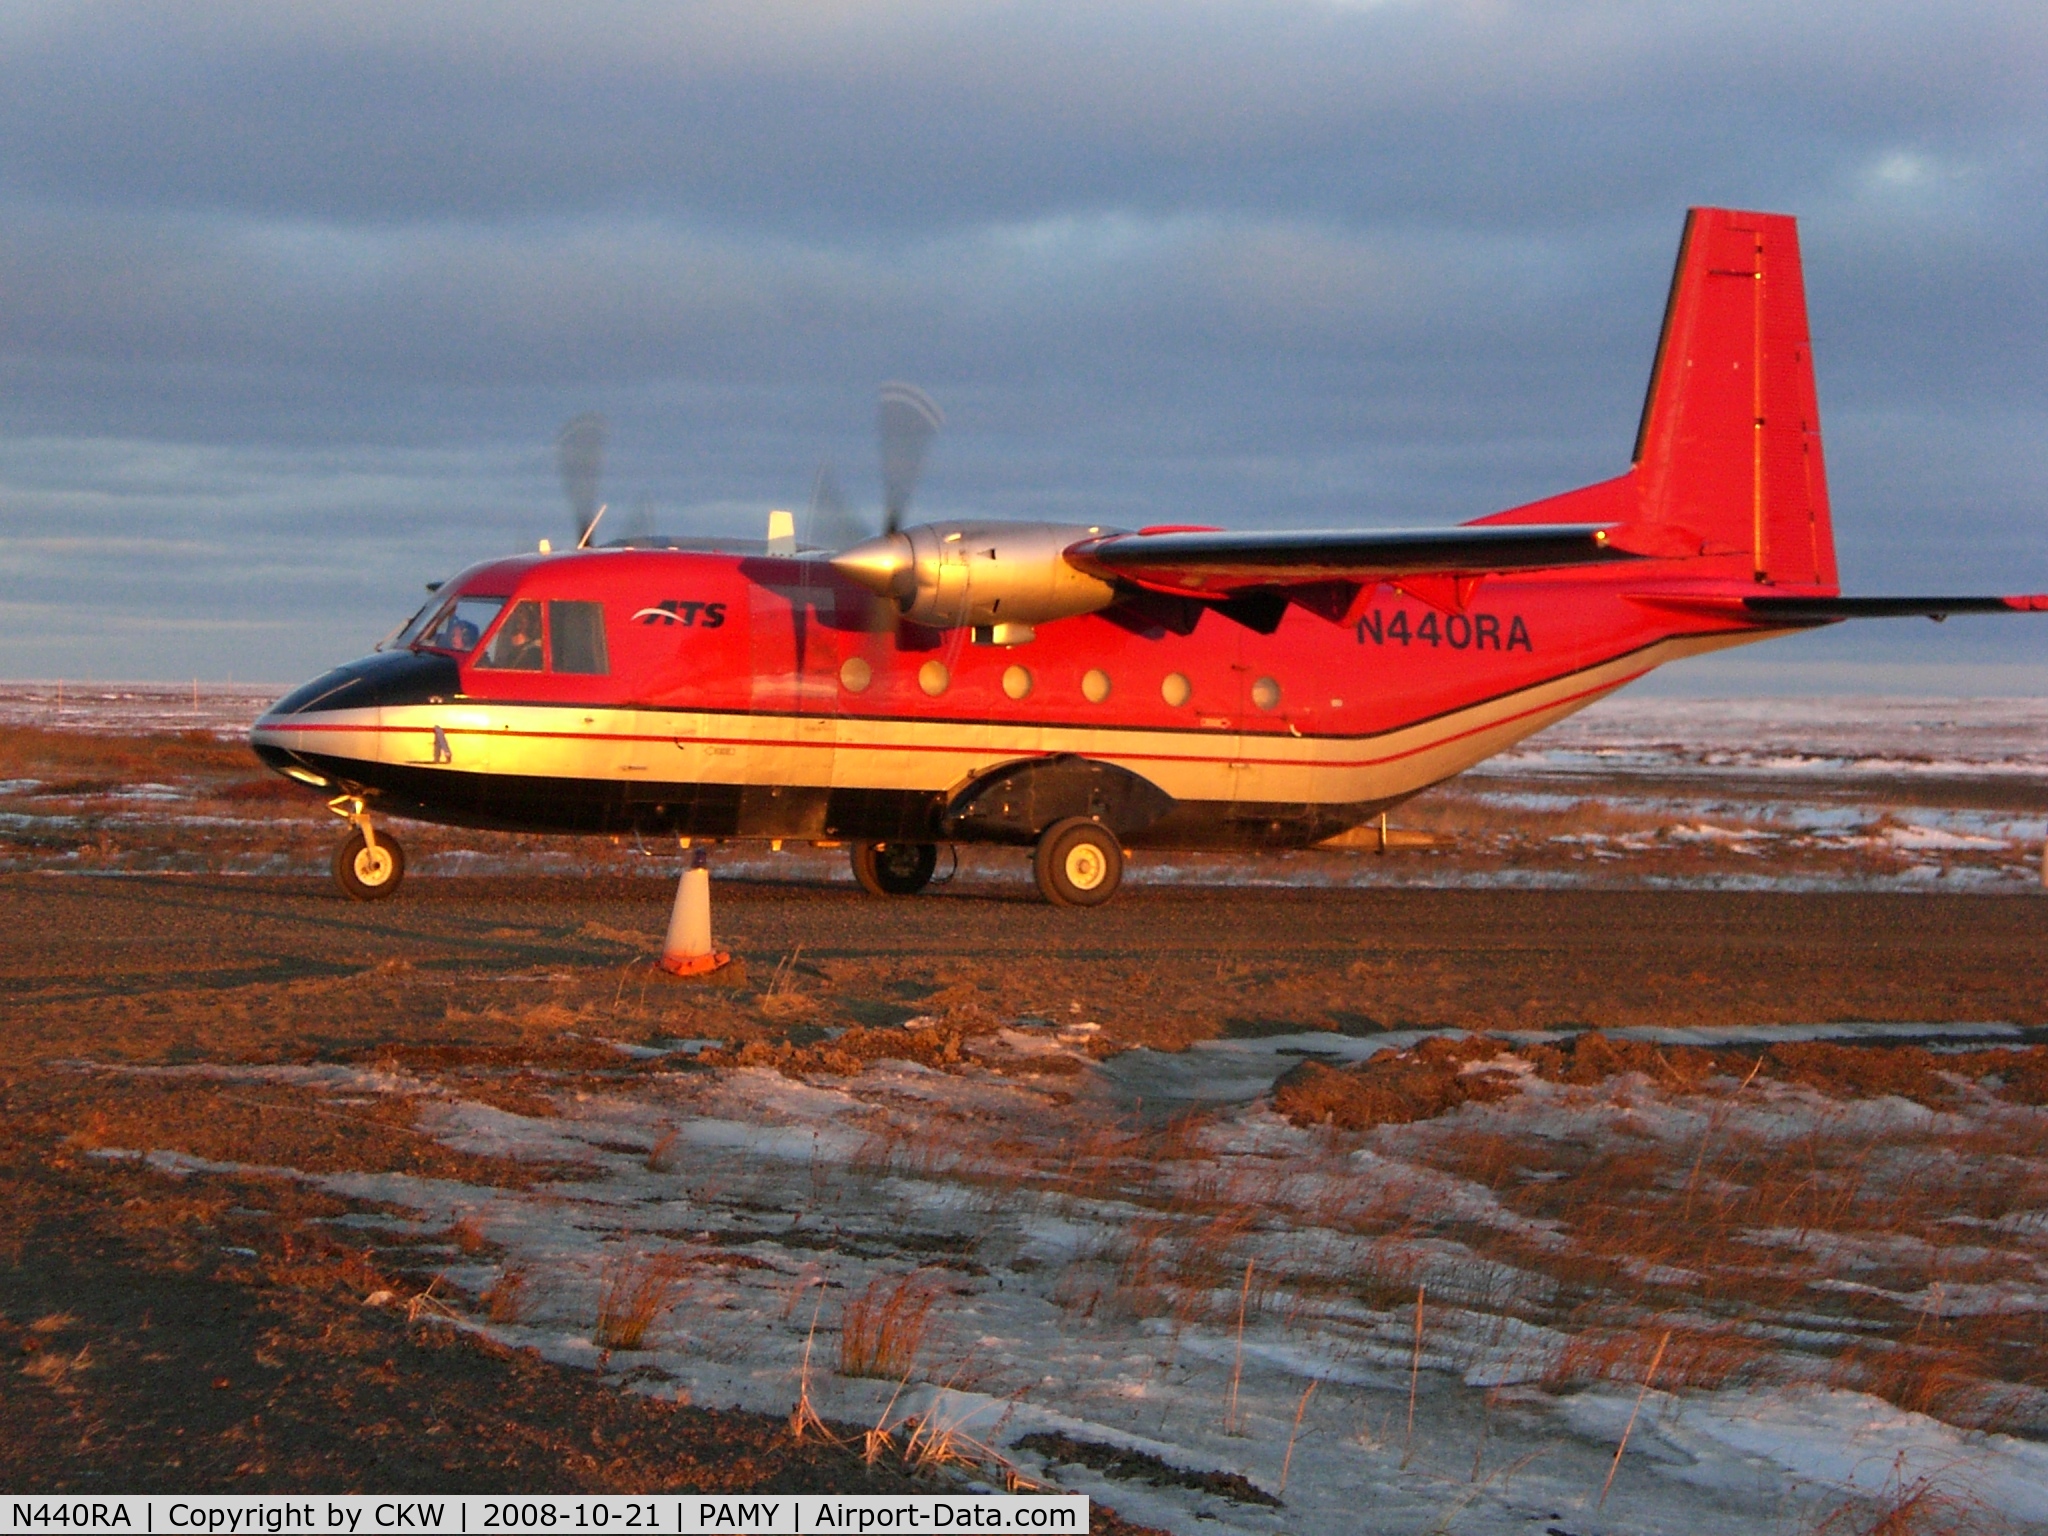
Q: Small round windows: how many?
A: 6